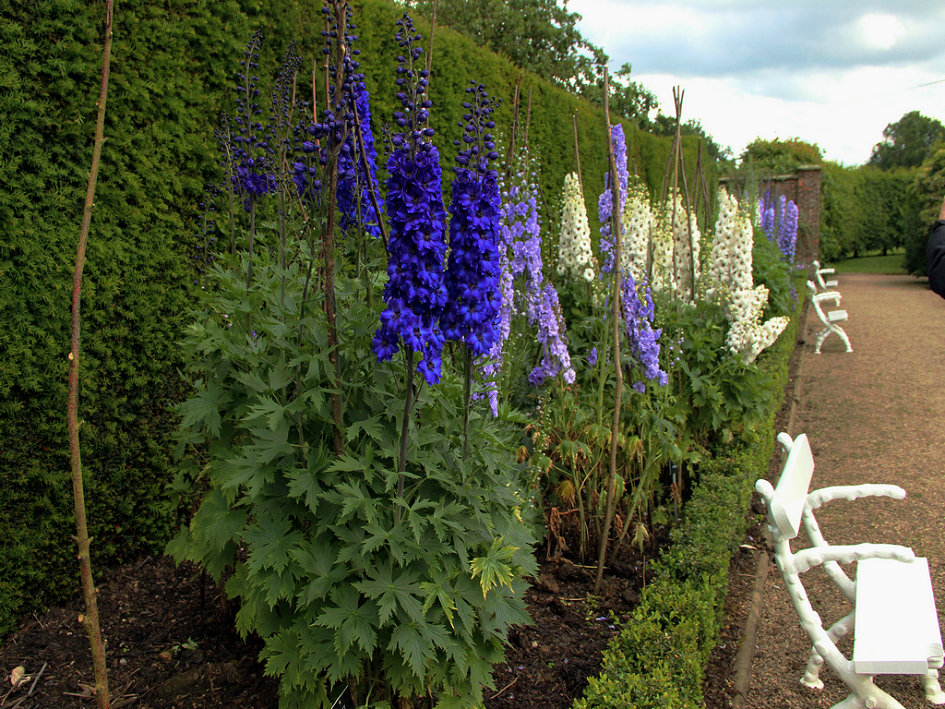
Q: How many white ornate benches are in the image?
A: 3